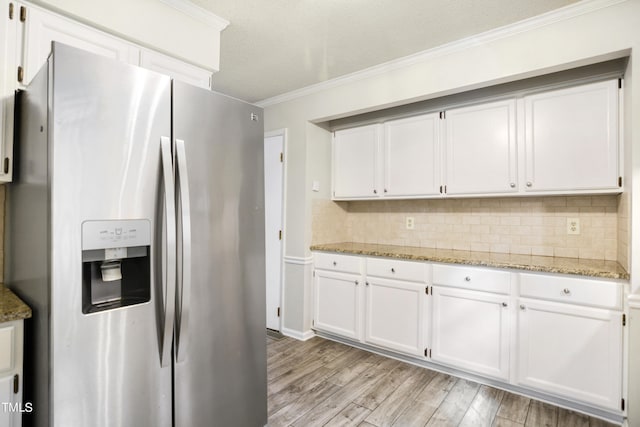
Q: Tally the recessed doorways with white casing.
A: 1